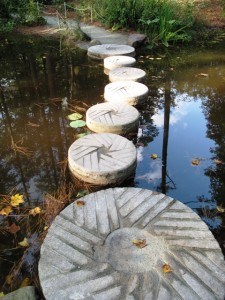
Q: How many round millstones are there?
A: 7